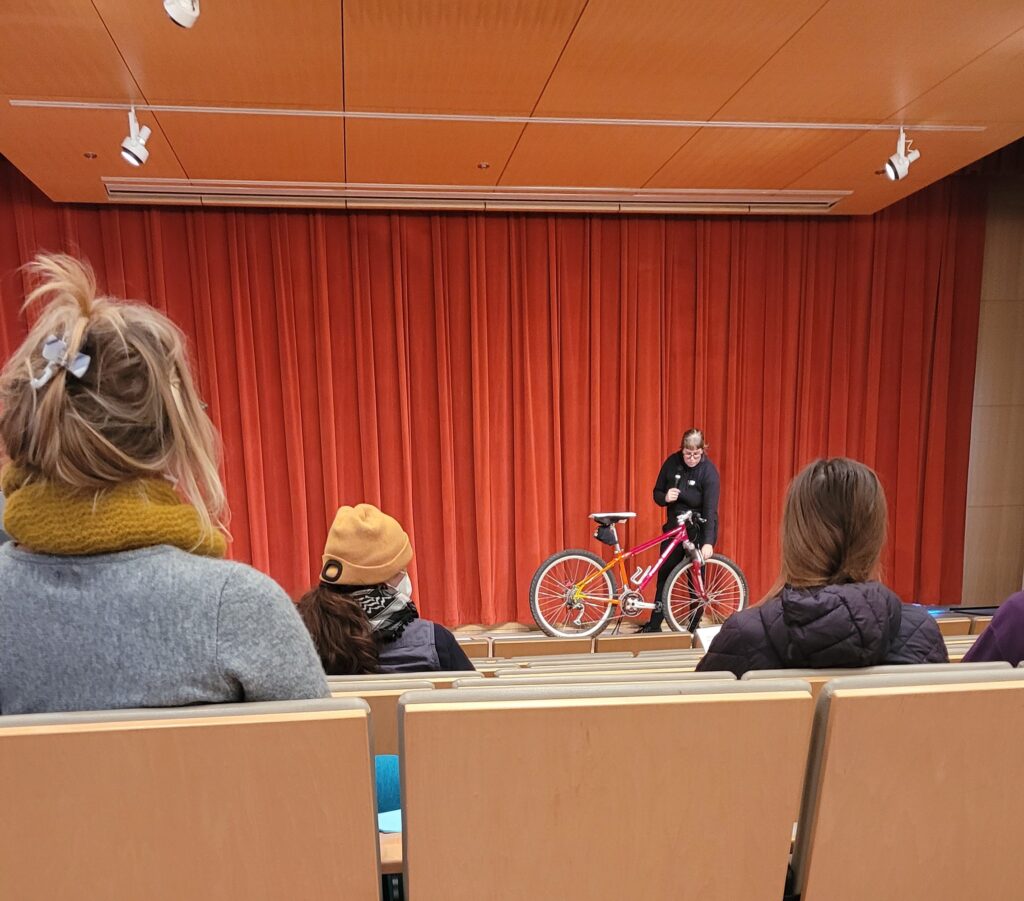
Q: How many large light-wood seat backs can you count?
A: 3